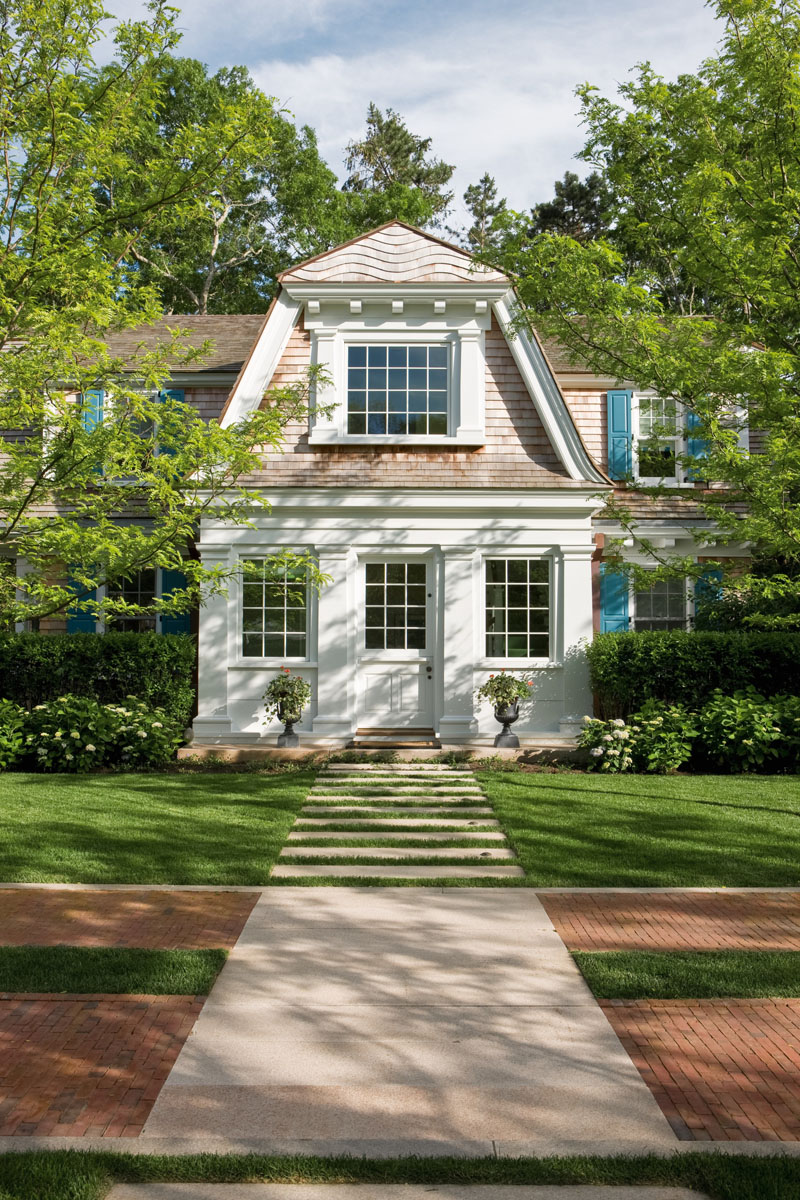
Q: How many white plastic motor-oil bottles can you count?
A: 0